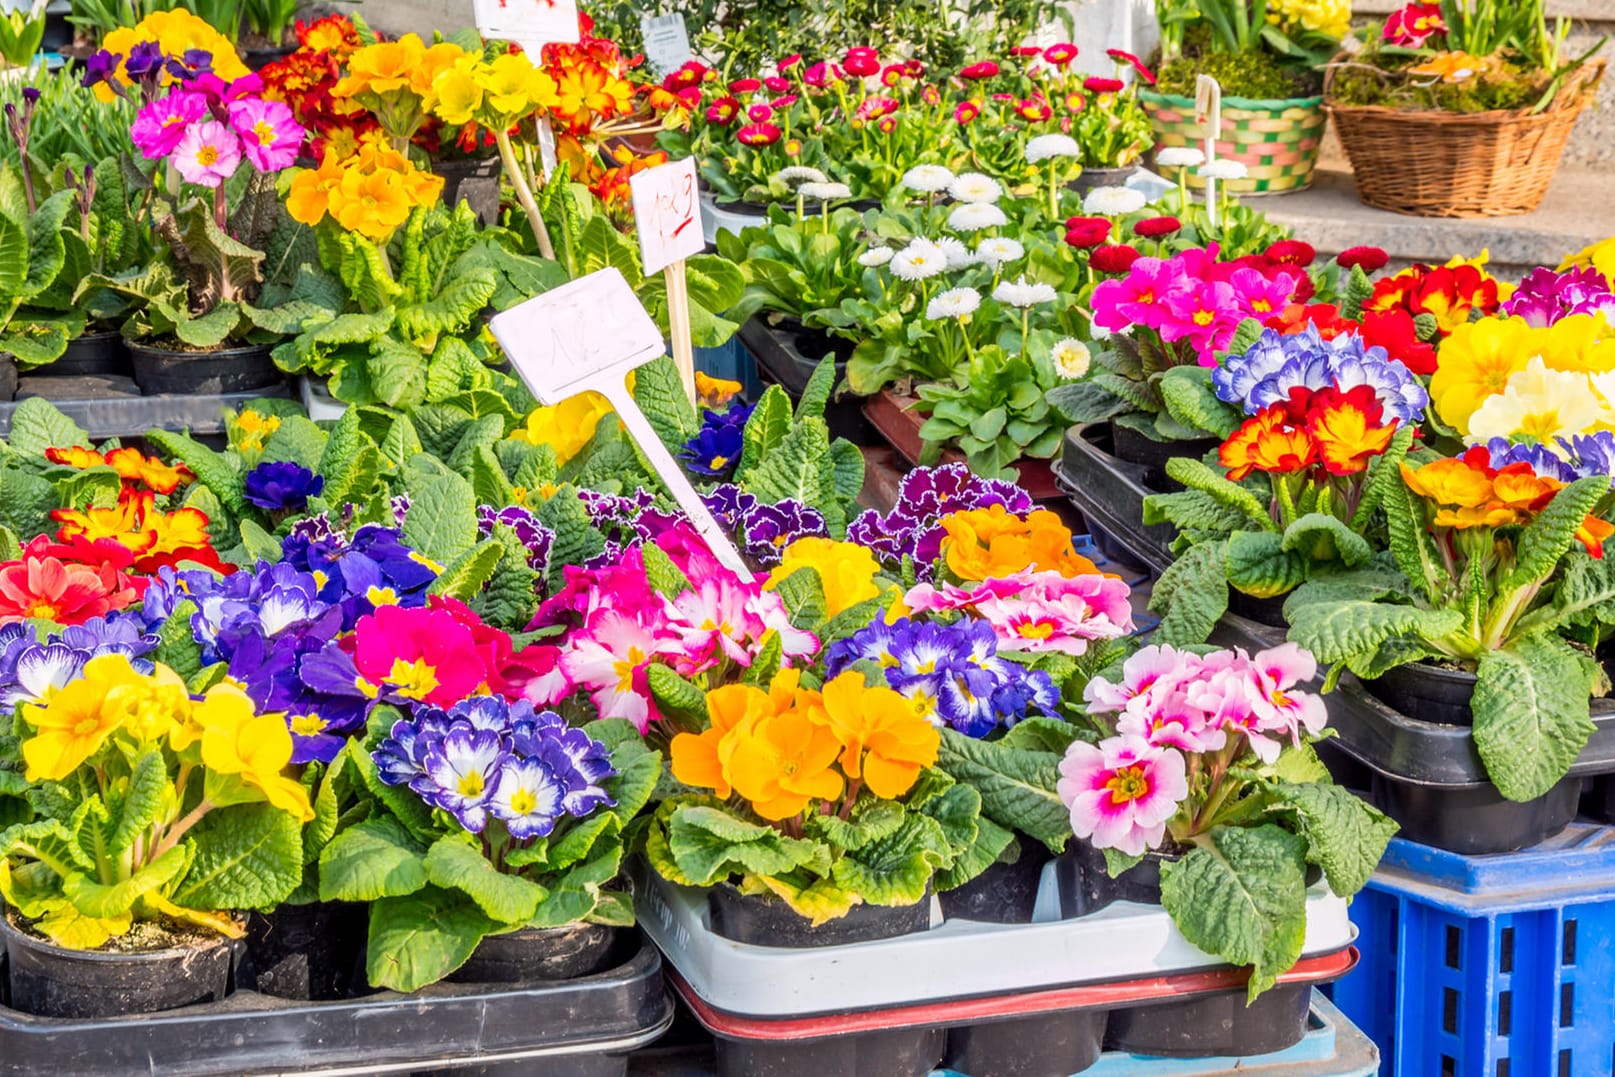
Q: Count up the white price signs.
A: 3